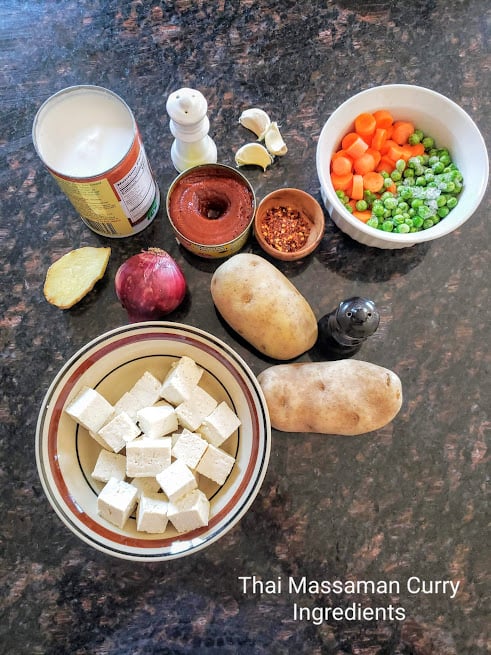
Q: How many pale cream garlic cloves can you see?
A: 3